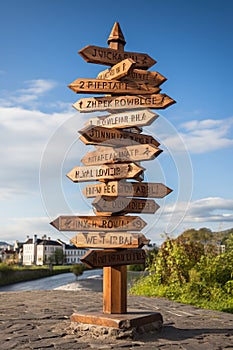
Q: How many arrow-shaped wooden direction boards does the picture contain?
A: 14